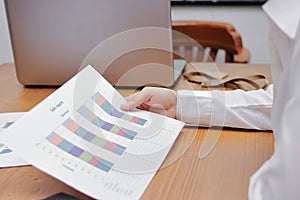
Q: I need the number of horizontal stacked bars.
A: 4